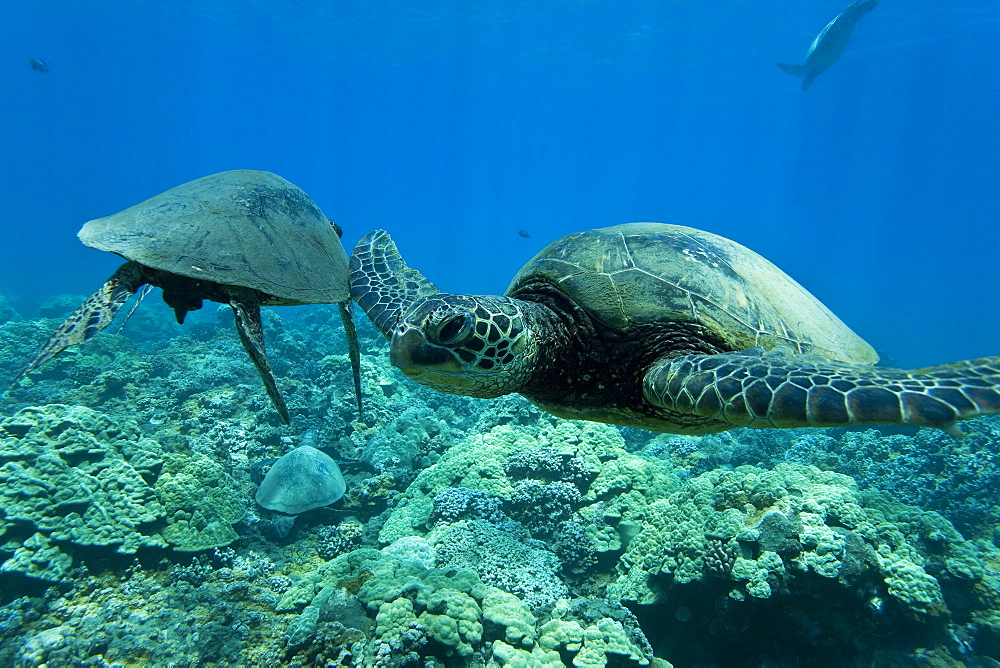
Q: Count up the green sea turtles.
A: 4